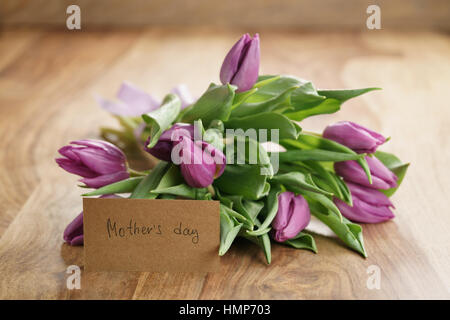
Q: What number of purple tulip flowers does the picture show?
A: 9